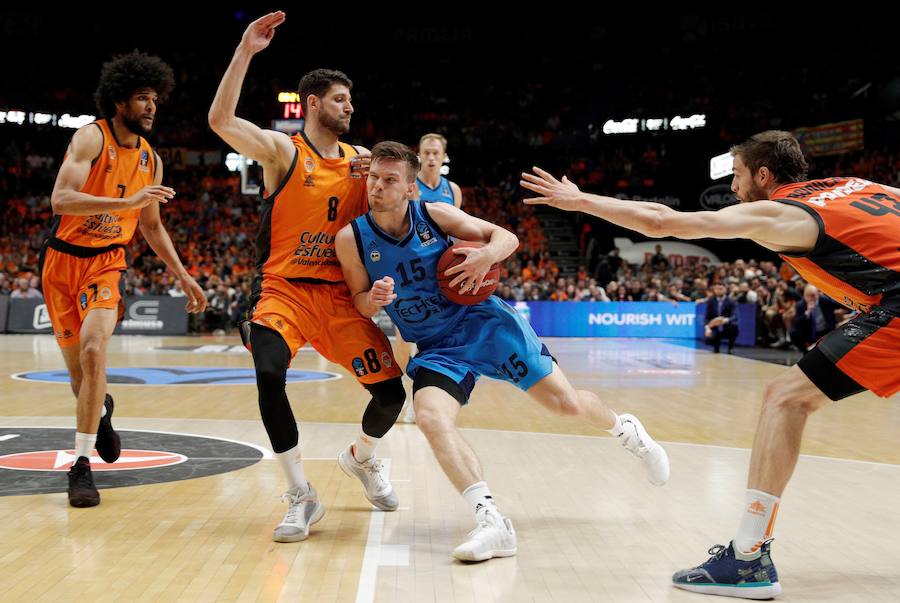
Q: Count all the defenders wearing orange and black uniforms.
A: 3